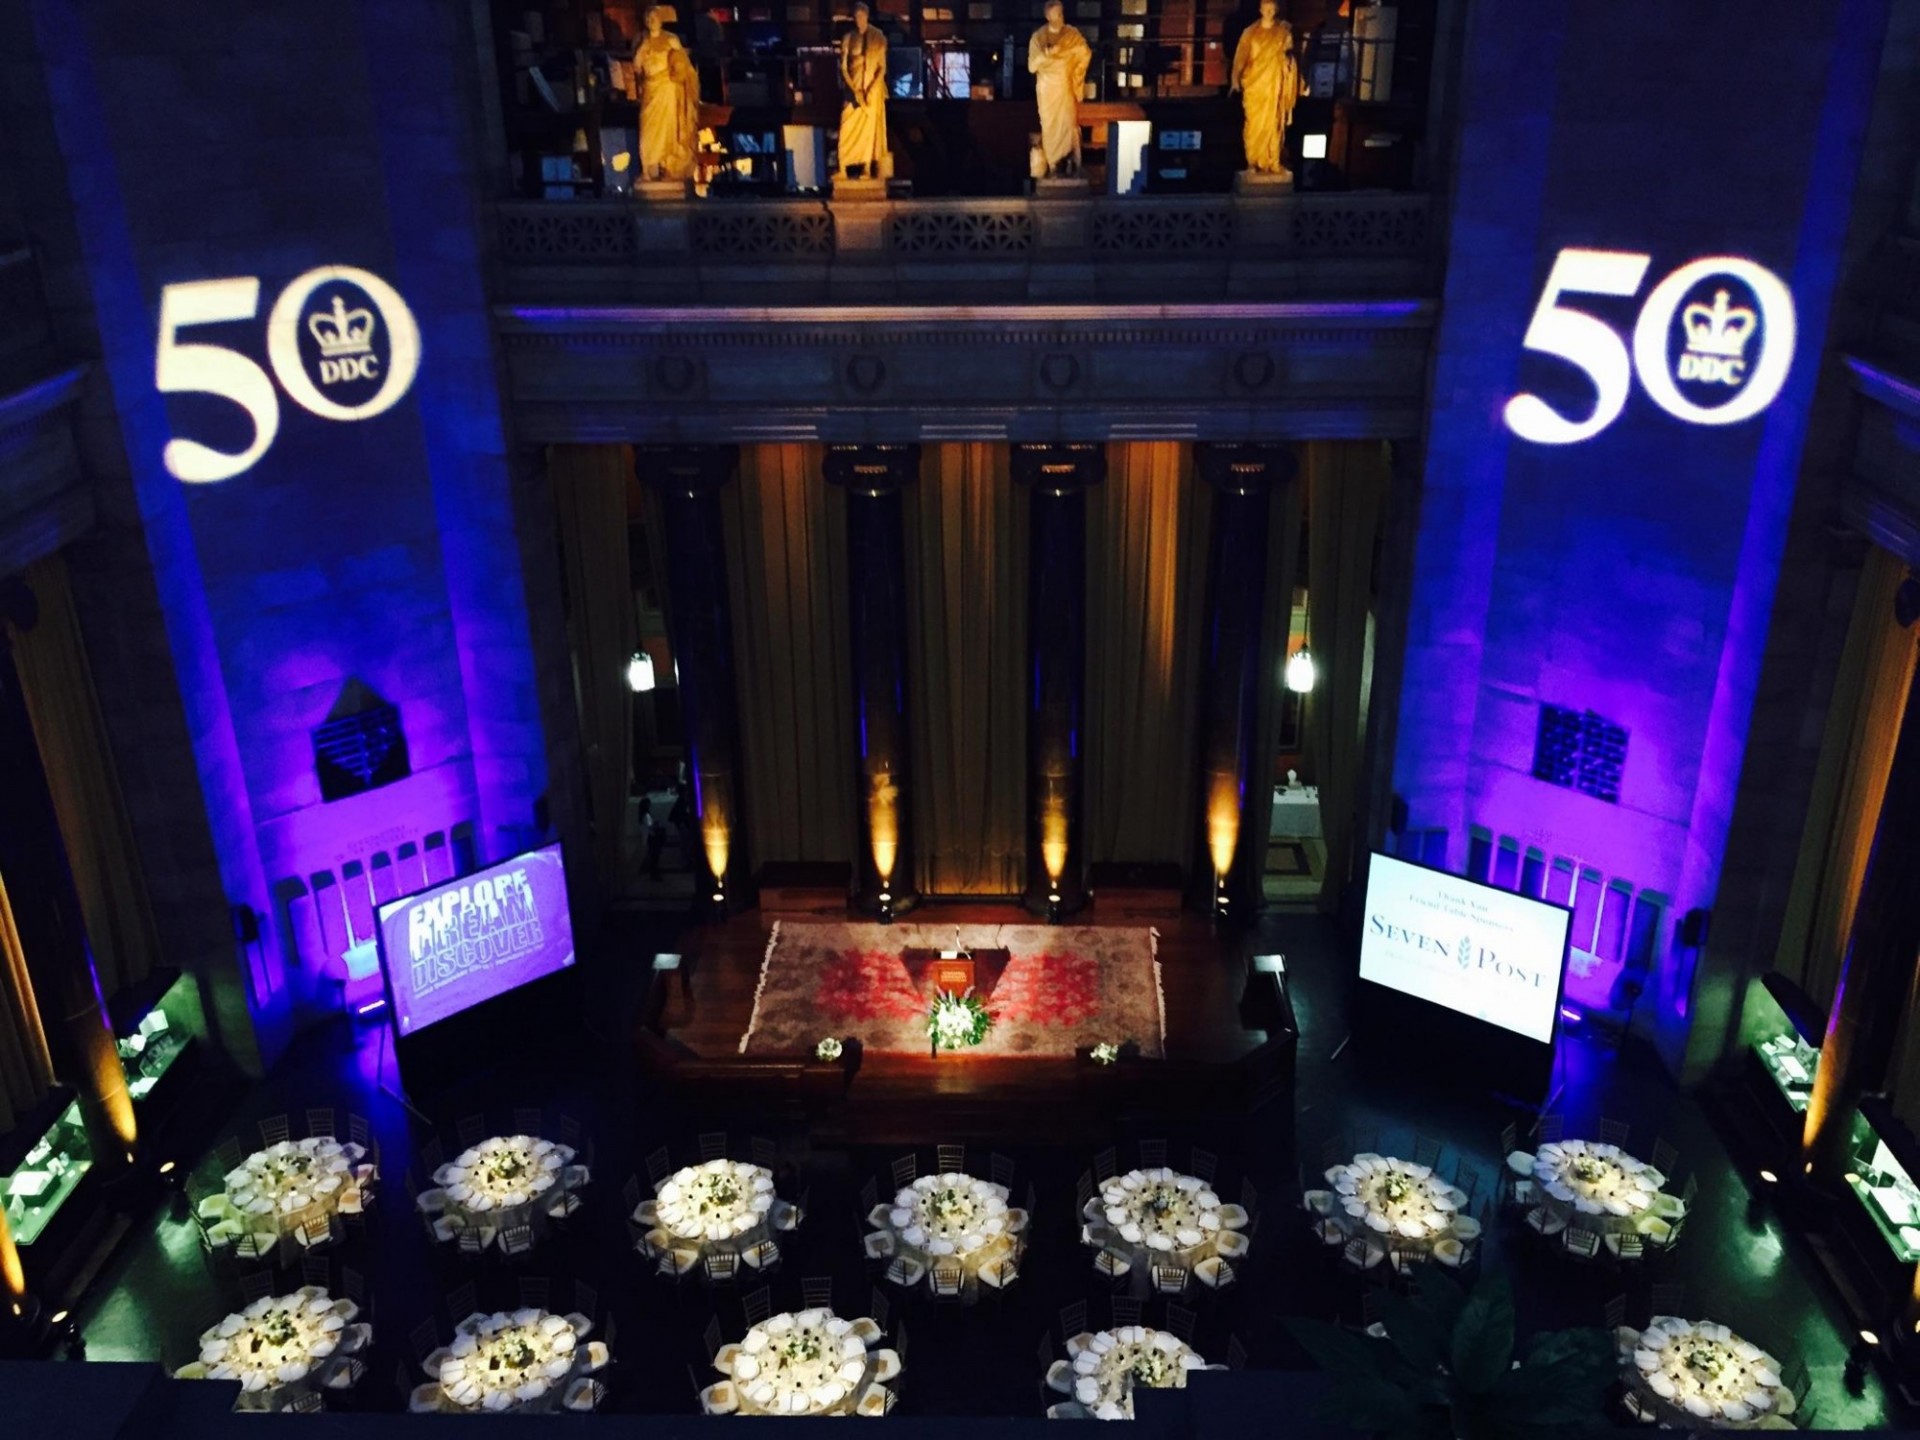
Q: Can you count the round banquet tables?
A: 12